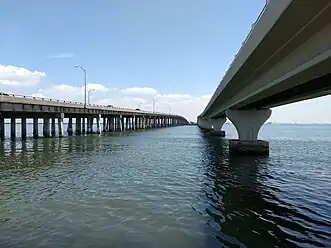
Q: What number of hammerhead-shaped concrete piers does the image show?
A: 3